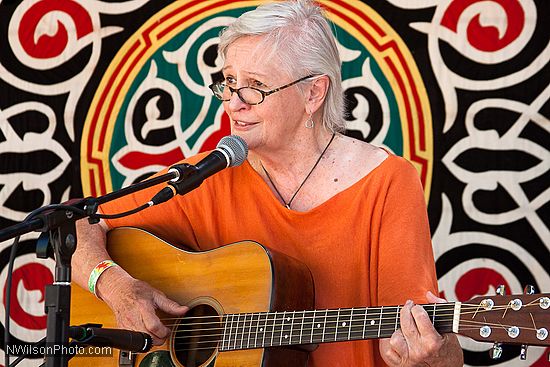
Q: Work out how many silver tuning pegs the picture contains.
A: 6